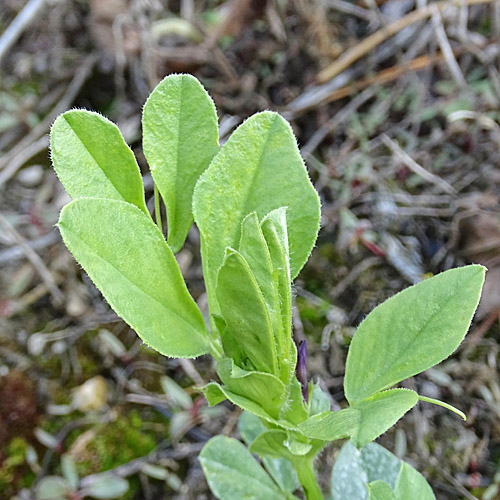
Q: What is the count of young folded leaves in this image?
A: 3